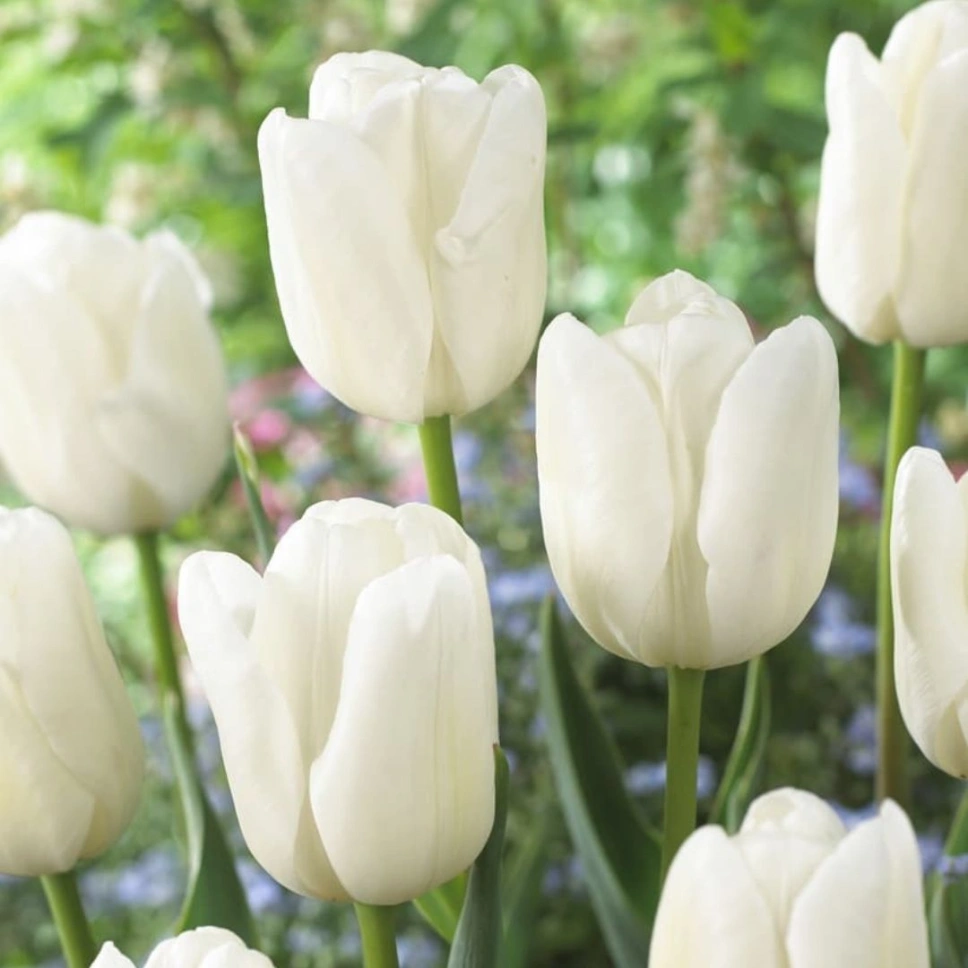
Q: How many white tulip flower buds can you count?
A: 9